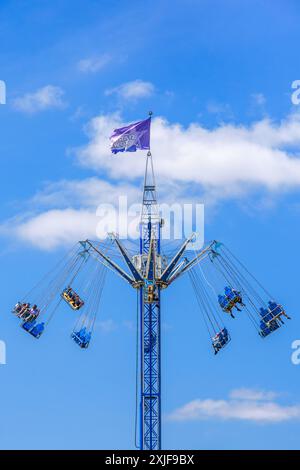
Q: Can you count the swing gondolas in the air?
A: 8